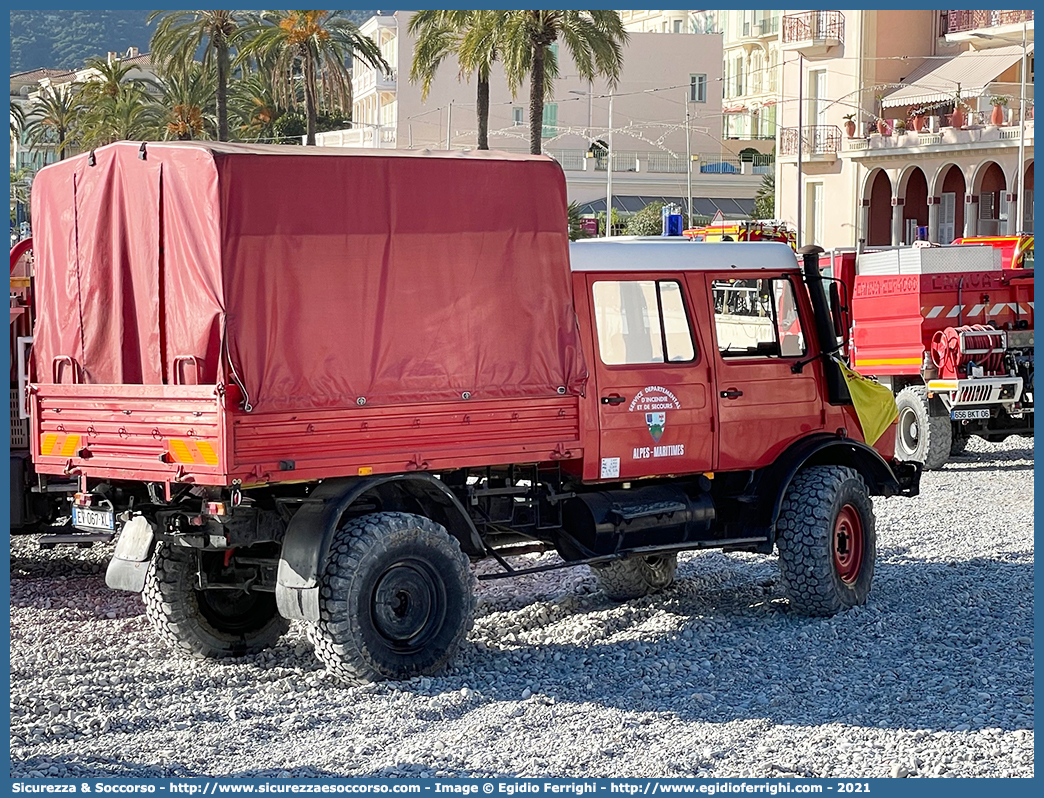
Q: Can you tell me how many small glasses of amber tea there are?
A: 0